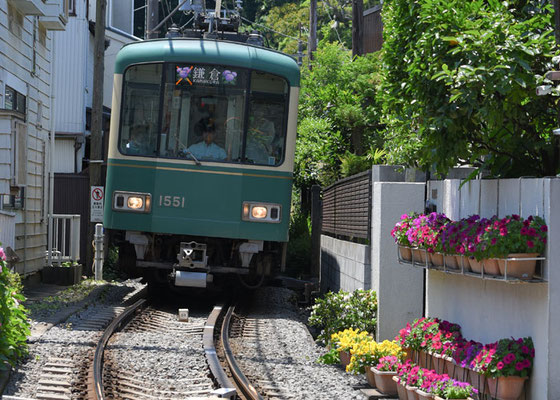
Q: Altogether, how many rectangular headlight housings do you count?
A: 2